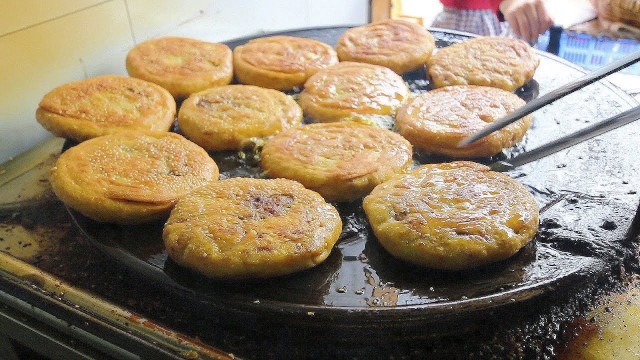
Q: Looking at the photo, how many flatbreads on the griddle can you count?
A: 12